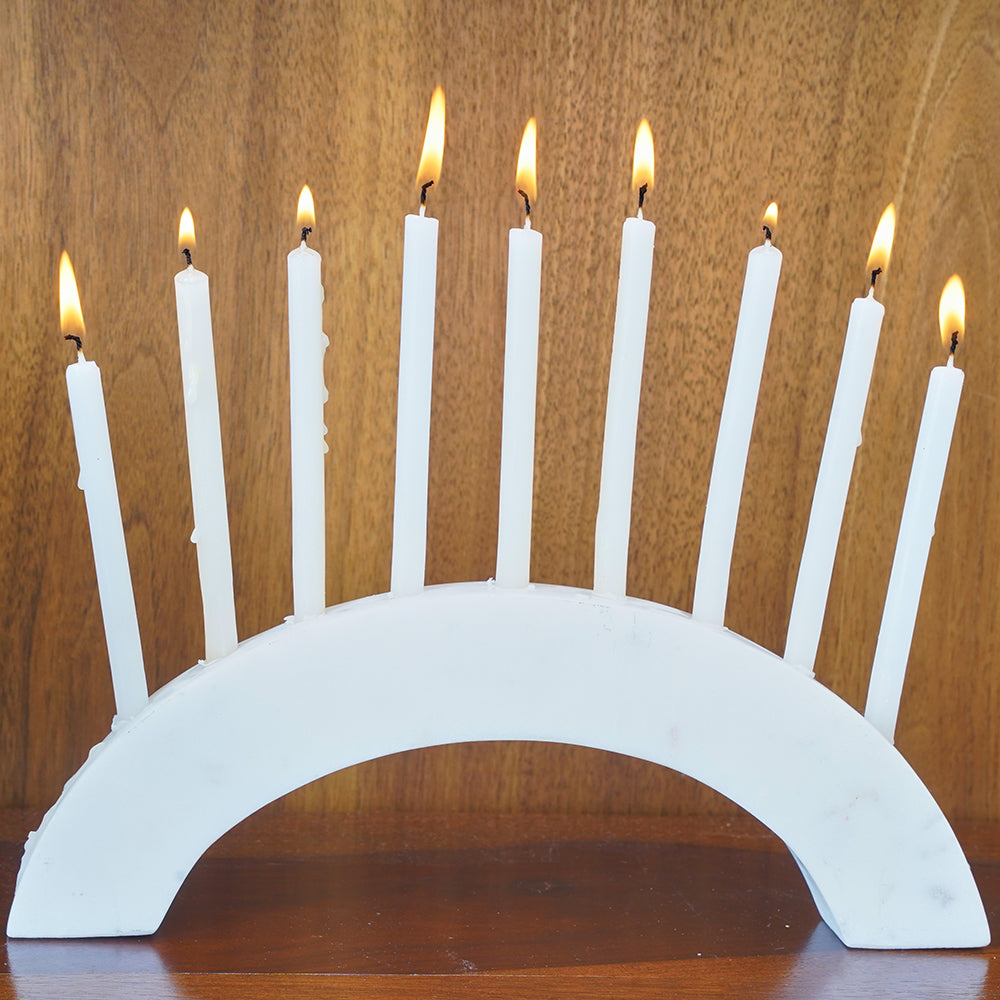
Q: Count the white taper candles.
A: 9